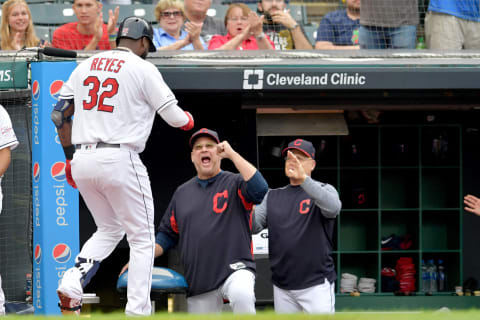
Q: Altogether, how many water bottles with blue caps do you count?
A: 3